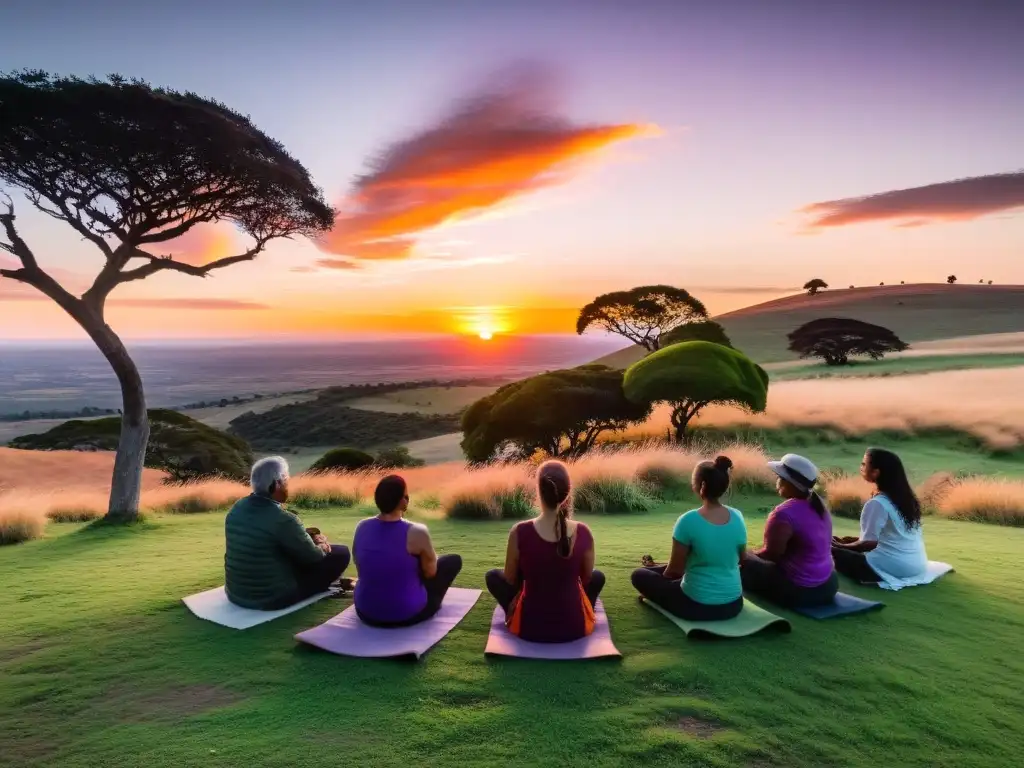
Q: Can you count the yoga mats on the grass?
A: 6